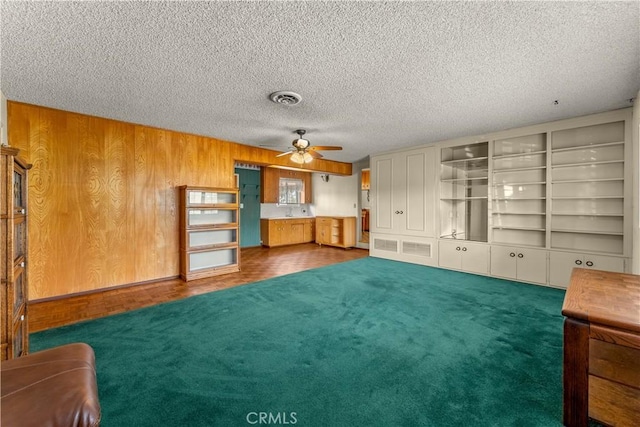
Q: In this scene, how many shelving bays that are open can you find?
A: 3